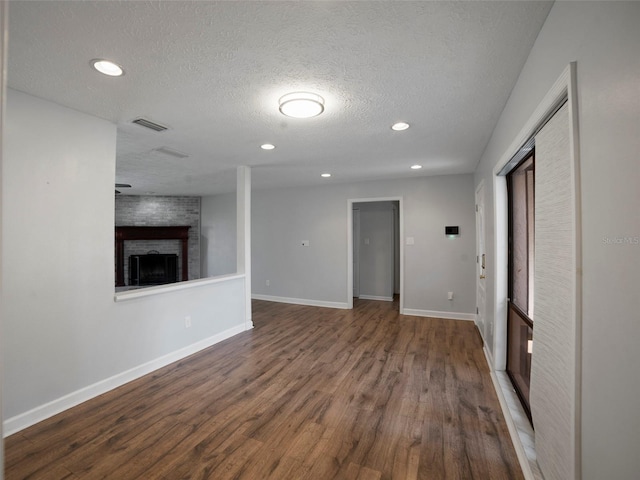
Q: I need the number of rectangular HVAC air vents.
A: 2